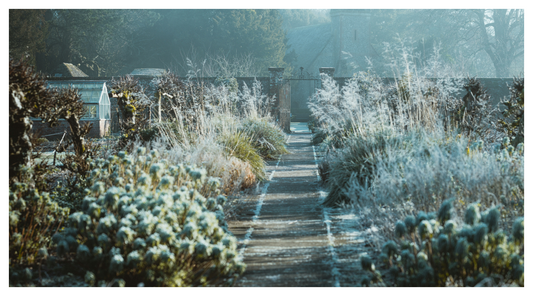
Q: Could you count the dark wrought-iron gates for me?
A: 1